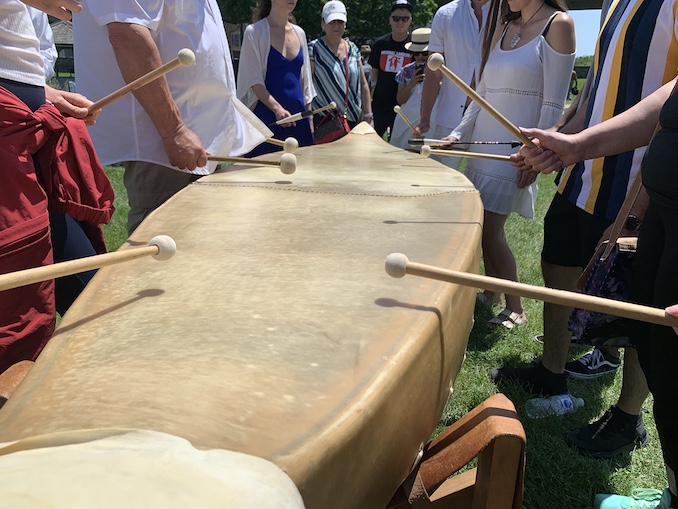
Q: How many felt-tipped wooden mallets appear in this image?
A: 9